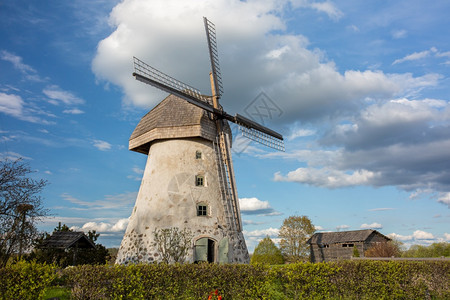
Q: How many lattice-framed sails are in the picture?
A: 4